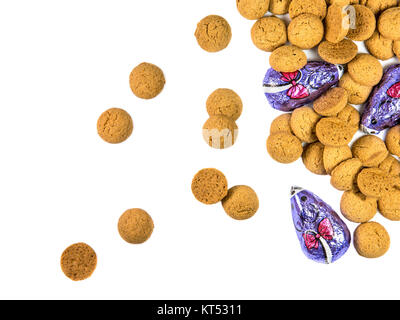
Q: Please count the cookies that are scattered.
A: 9